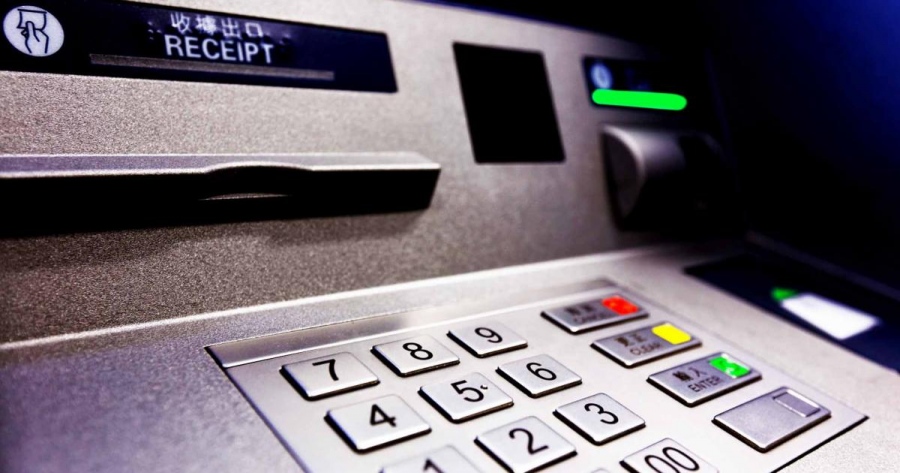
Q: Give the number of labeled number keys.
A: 10